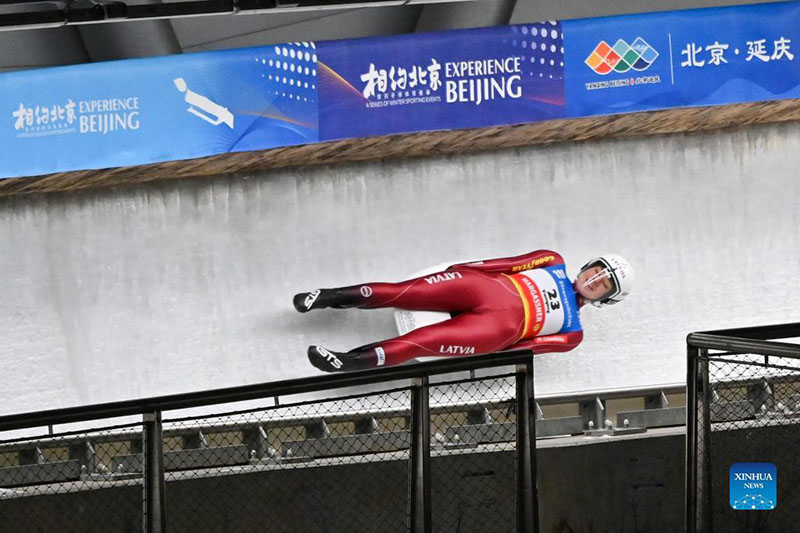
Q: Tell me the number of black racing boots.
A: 2